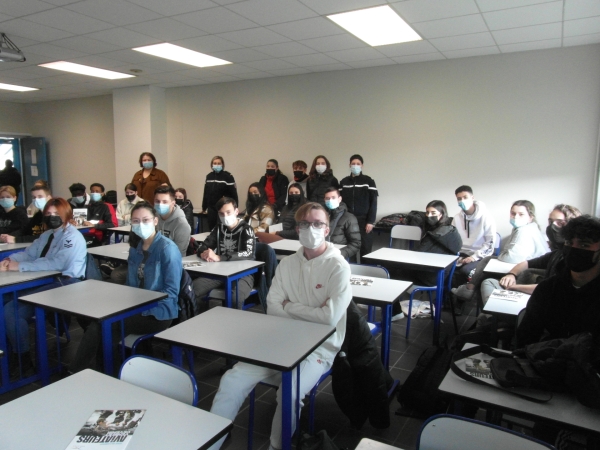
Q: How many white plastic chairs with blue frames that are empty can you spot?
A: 4